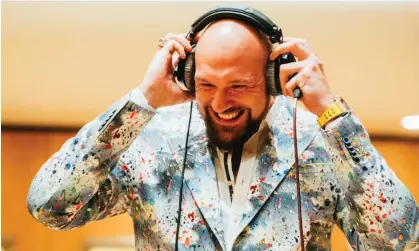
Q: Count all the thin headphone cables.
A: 2